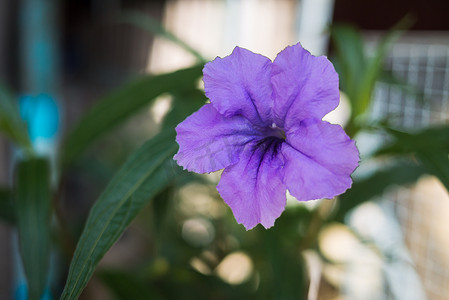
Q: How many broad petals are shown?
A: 5